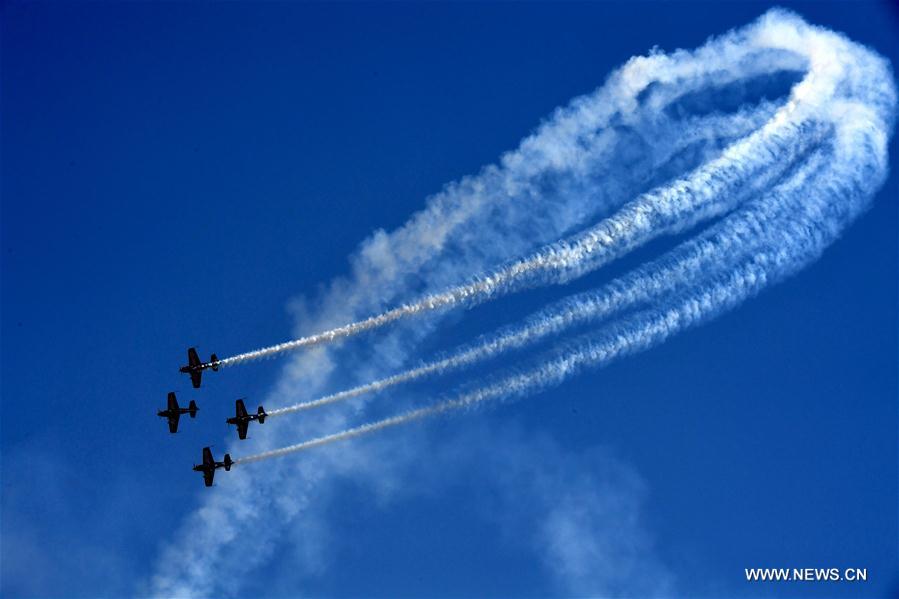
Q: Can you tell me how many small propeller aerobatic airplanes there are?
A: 4